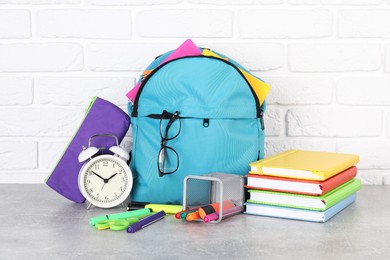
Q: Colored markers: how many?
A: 8